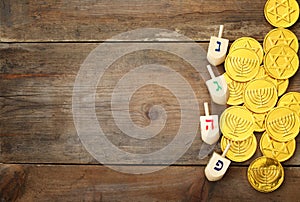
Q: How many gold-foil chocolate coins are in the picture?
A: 15